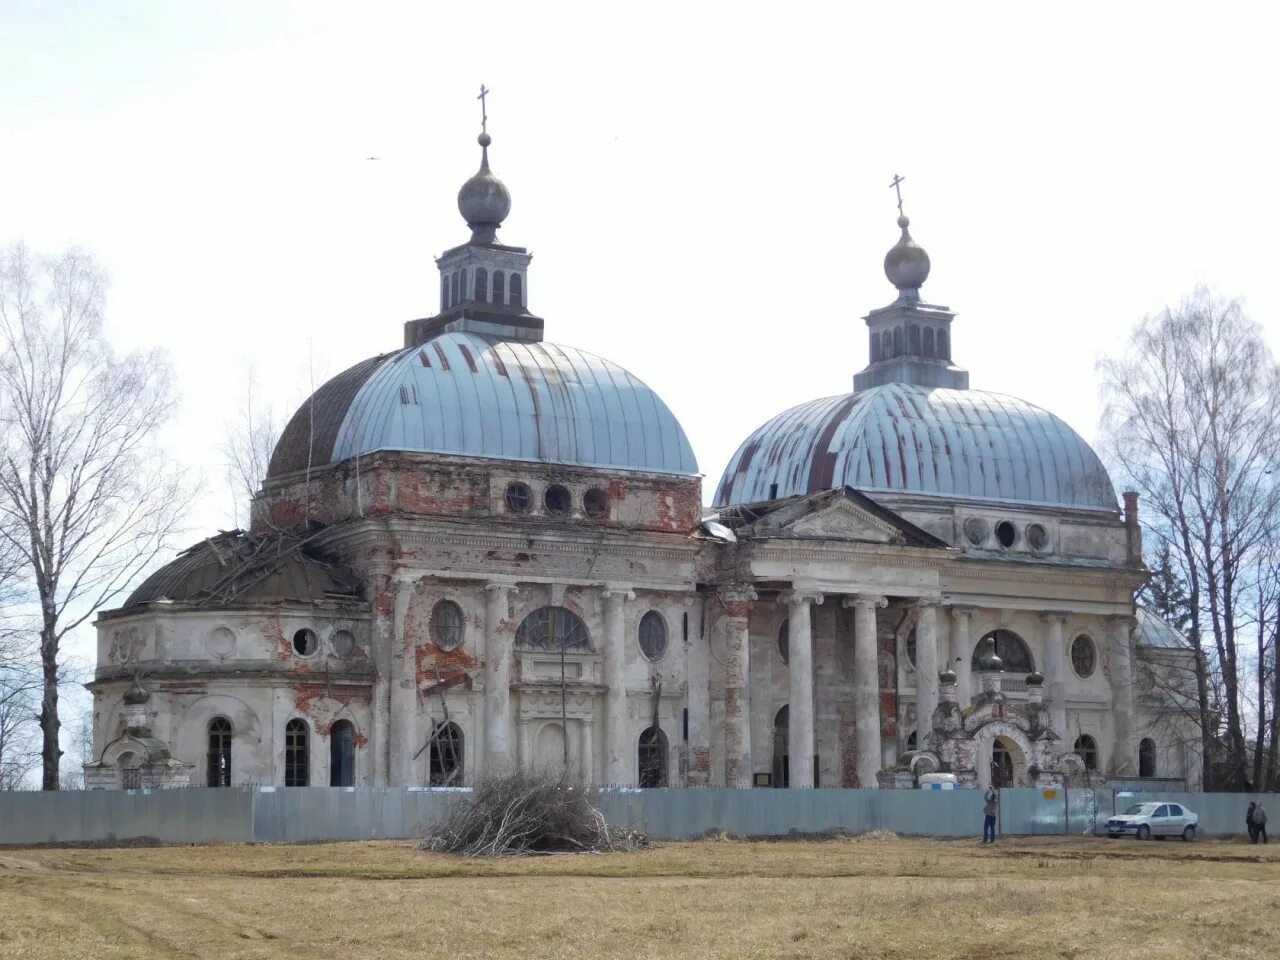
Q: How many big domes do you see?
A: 2